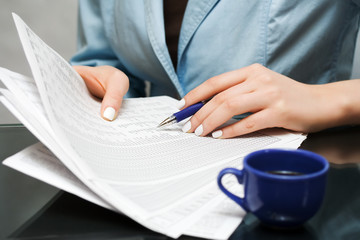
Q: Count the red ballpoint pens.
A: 0